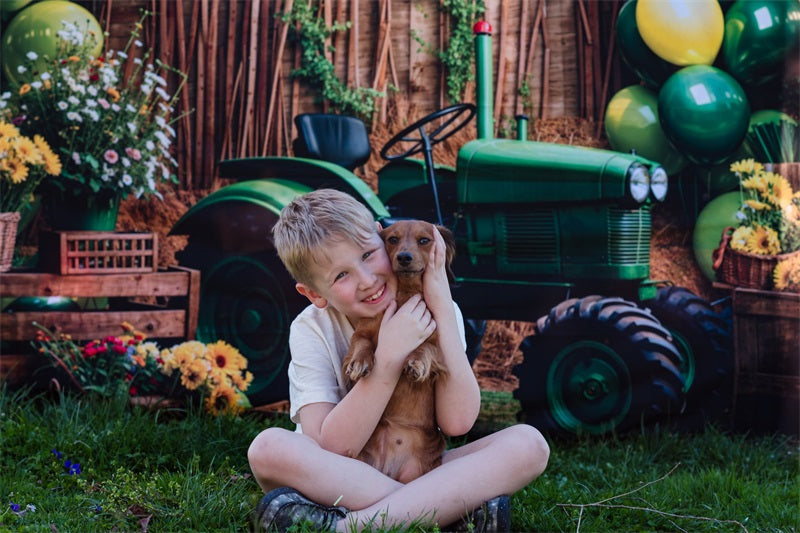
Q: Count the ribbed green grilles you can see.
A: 2